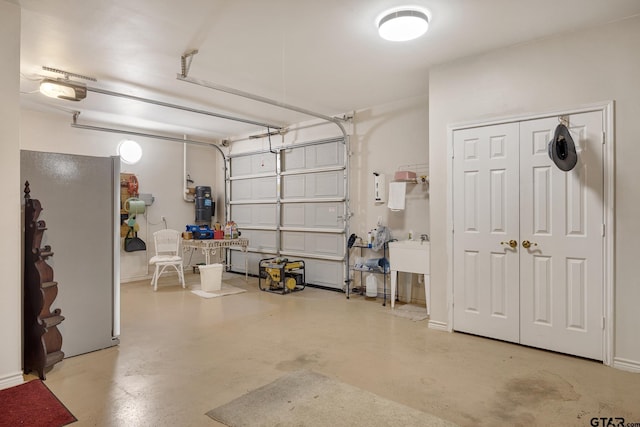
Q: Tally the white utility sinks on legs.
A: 1